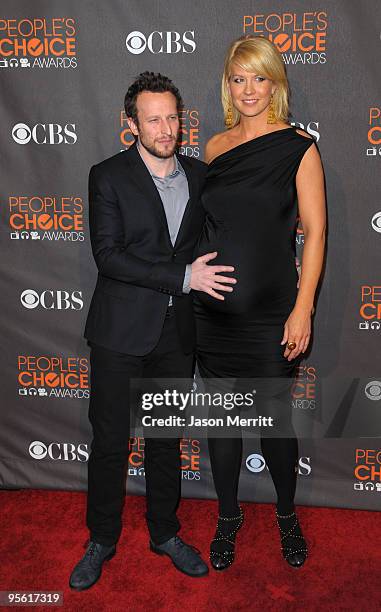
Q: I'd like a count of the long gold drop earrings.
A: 2